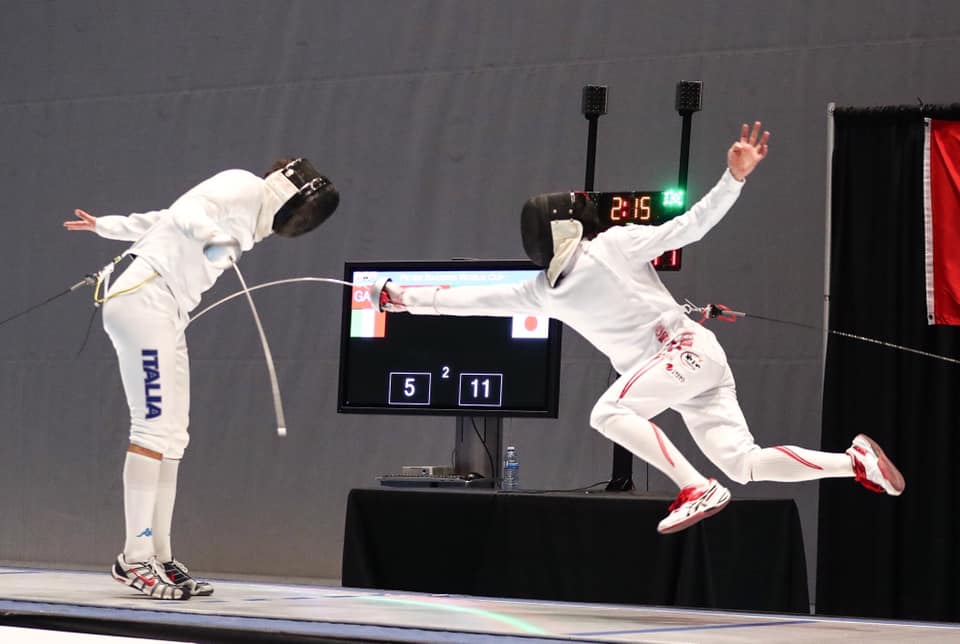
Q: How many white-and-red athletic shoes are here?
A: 2